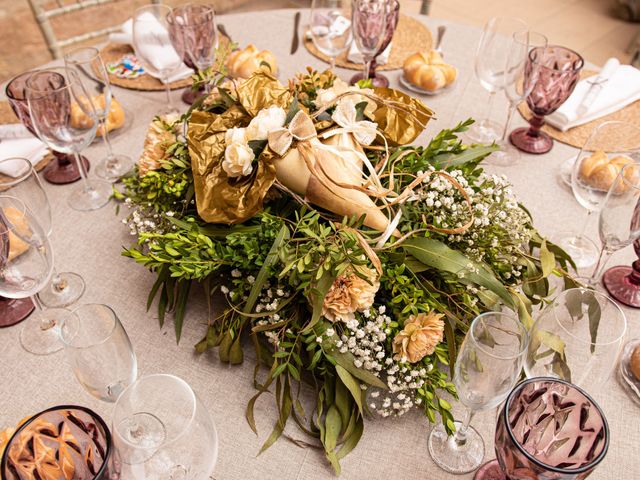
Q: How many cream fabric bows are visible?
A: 2